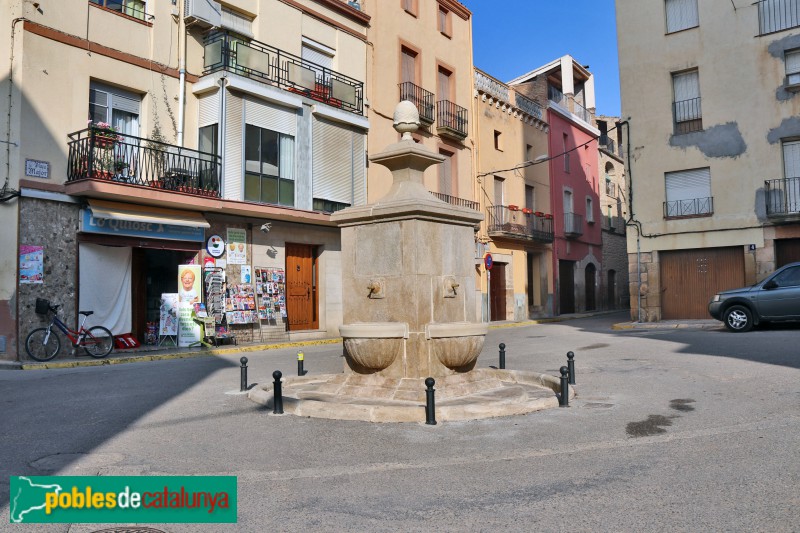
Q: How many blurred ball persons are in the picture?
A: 0